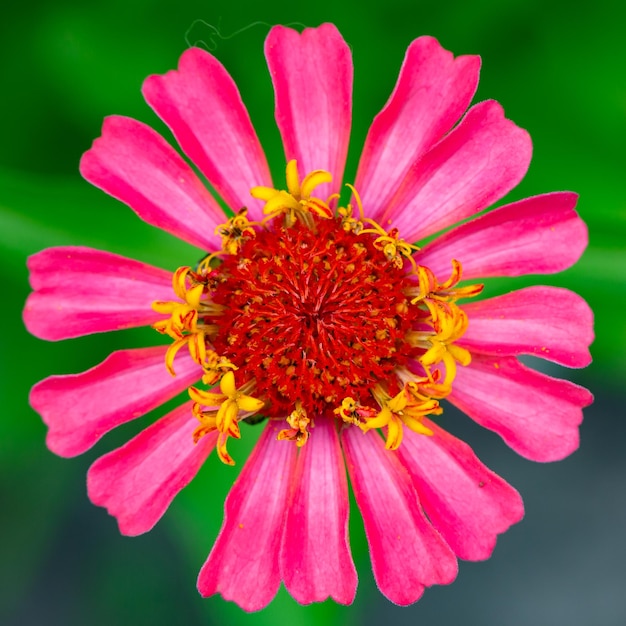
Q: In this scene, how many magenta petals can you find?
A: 15